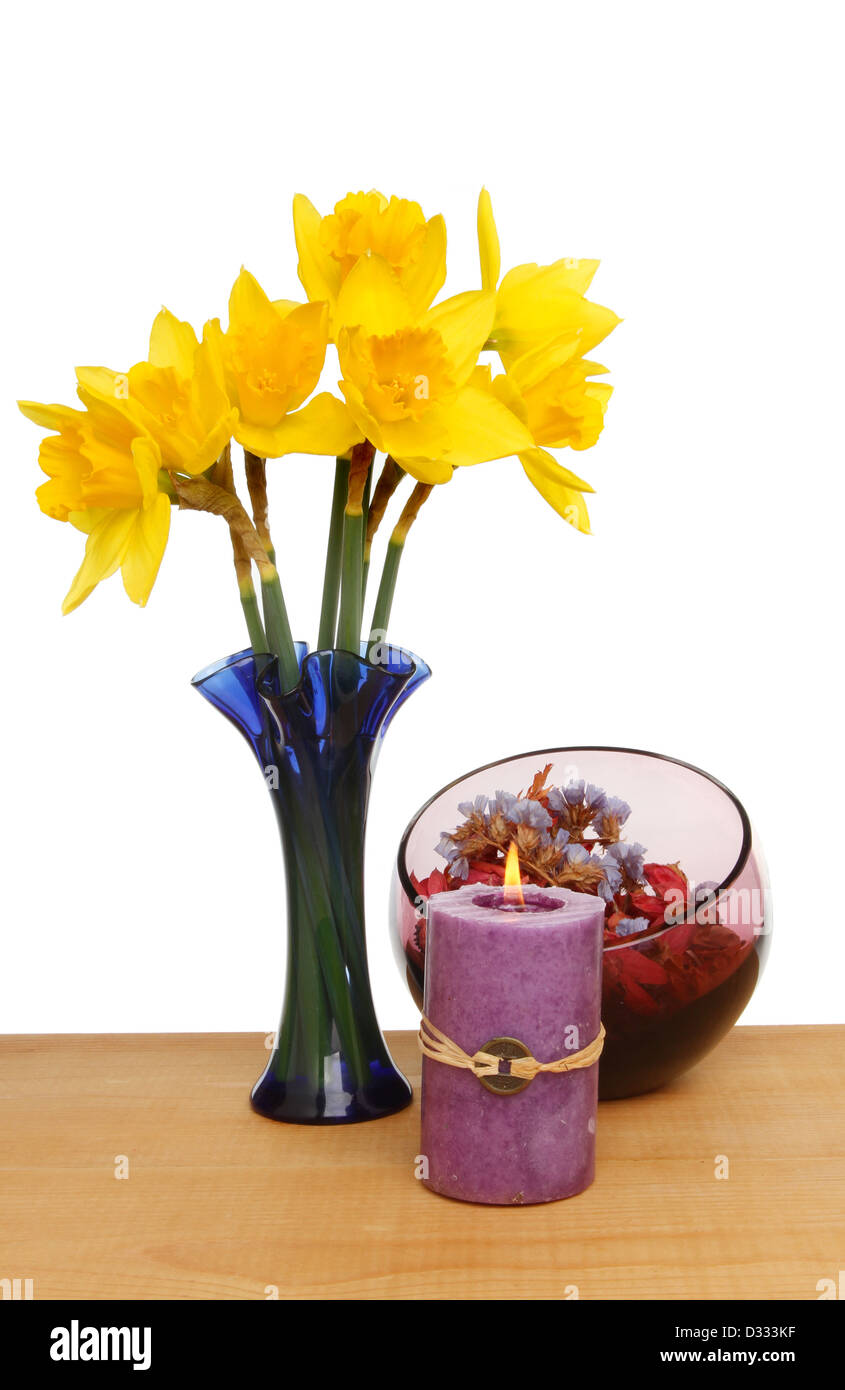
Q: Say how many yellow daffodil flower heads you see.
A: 7